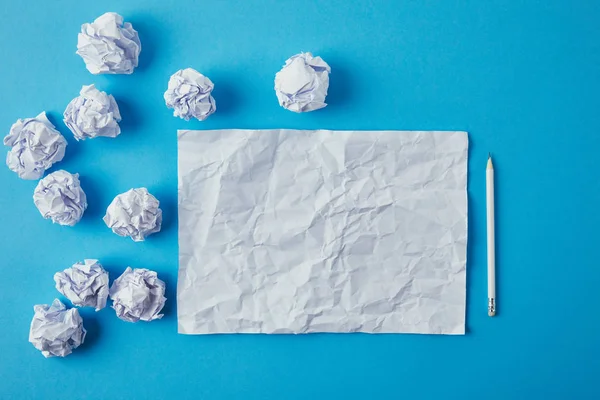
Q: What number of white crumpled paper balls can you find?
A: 10